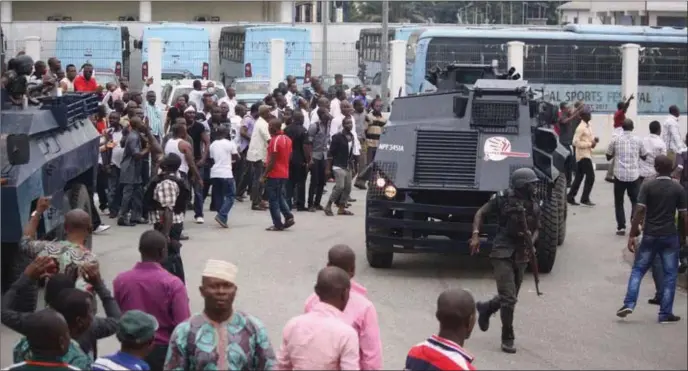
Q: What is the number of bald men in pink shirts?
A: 2